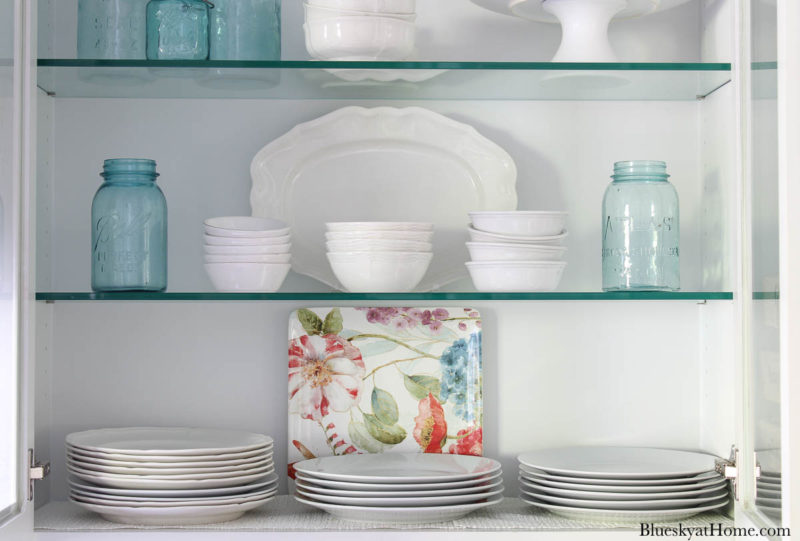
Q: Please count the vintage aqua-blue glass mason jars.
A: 5